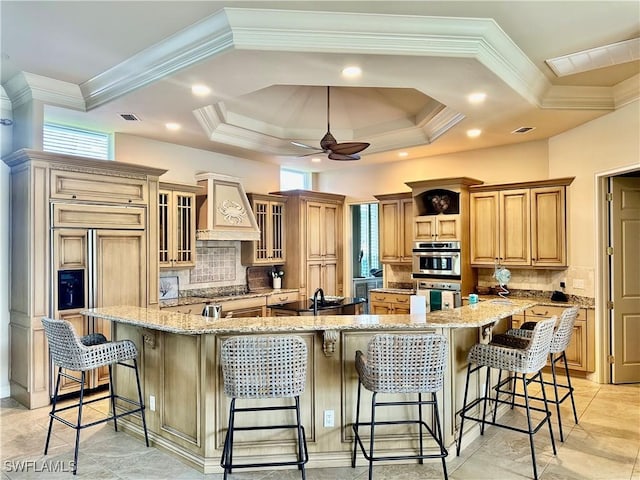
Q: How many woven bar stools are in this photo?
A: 5